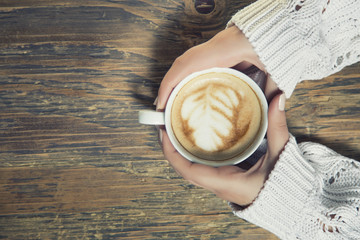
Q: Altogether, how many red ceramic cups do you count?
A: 0